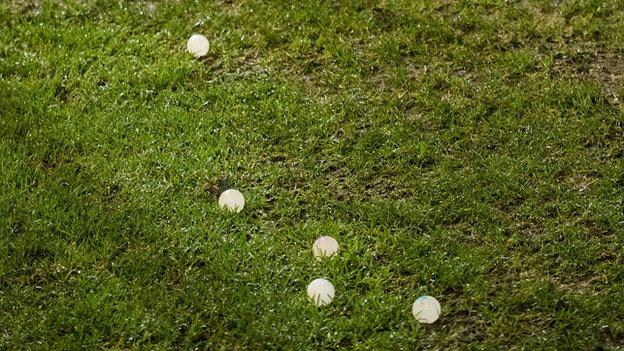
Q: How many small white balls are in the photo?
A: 5